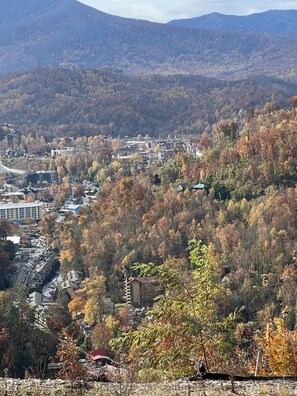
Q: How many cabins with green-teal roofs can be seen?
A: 1